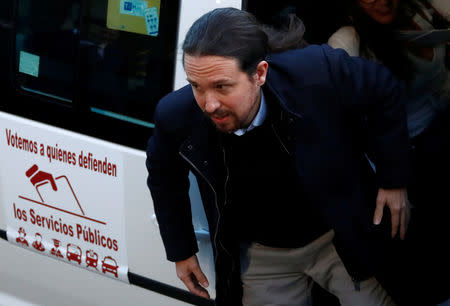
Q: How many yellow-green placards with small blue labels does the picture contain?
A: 1